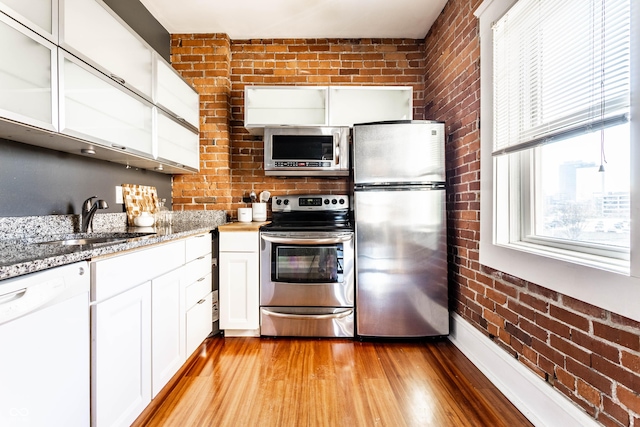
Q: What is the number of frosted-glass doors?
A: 8